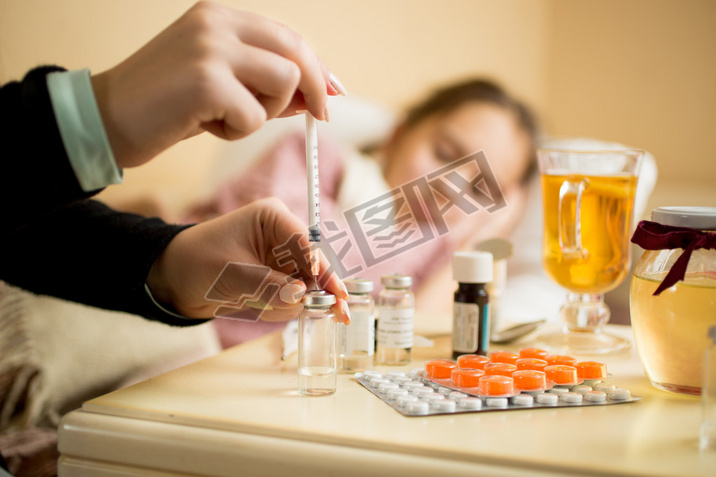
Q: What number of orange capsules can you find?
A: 12